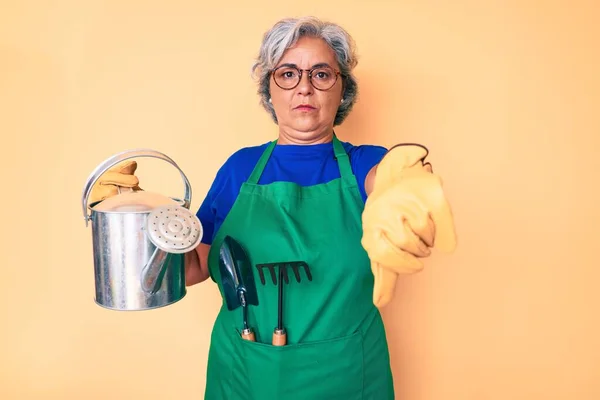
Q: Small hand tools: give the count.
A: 2